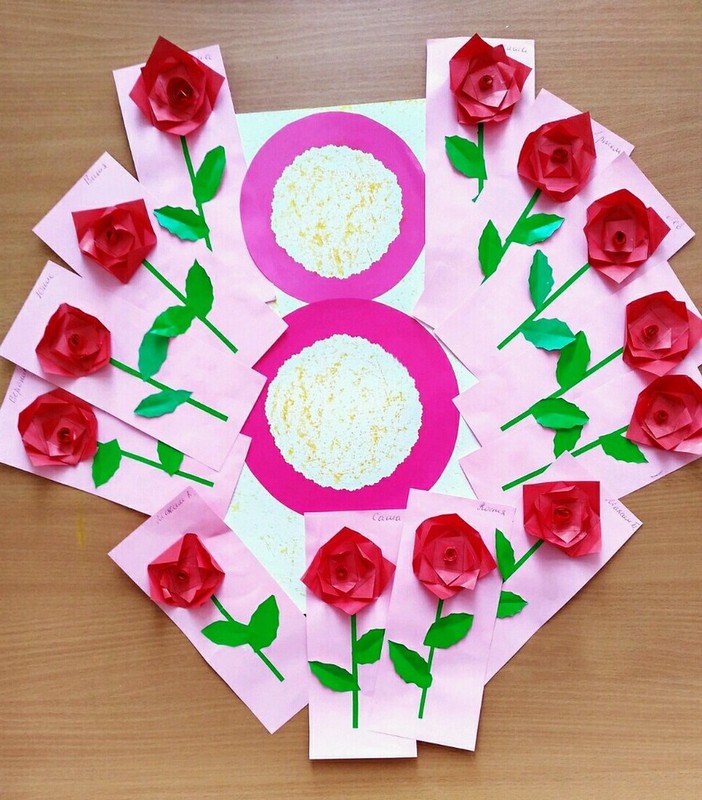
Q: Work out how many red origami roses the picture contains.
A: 13